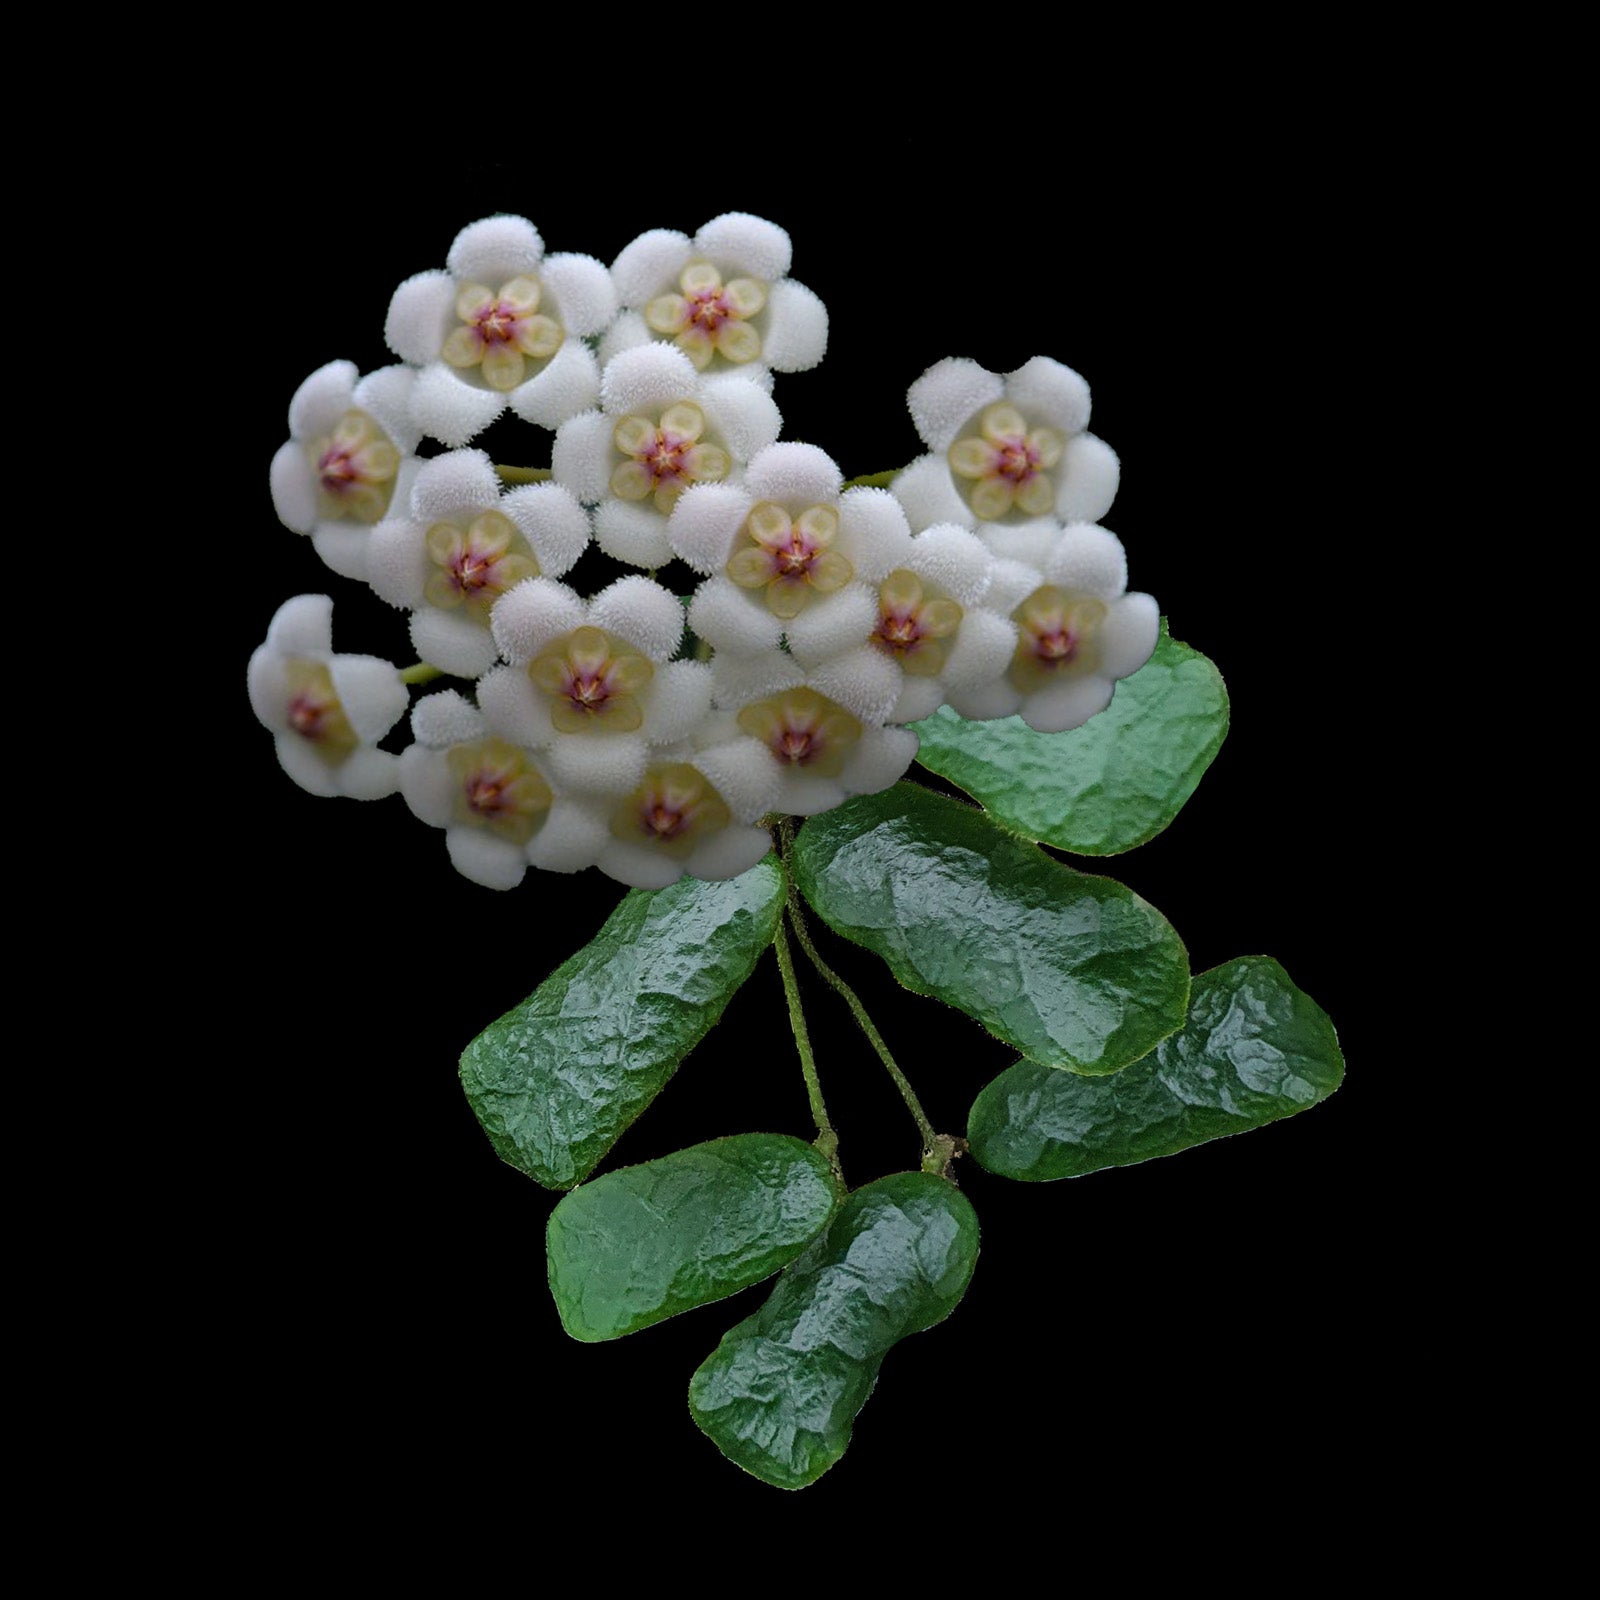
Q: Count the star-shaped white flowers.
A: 14